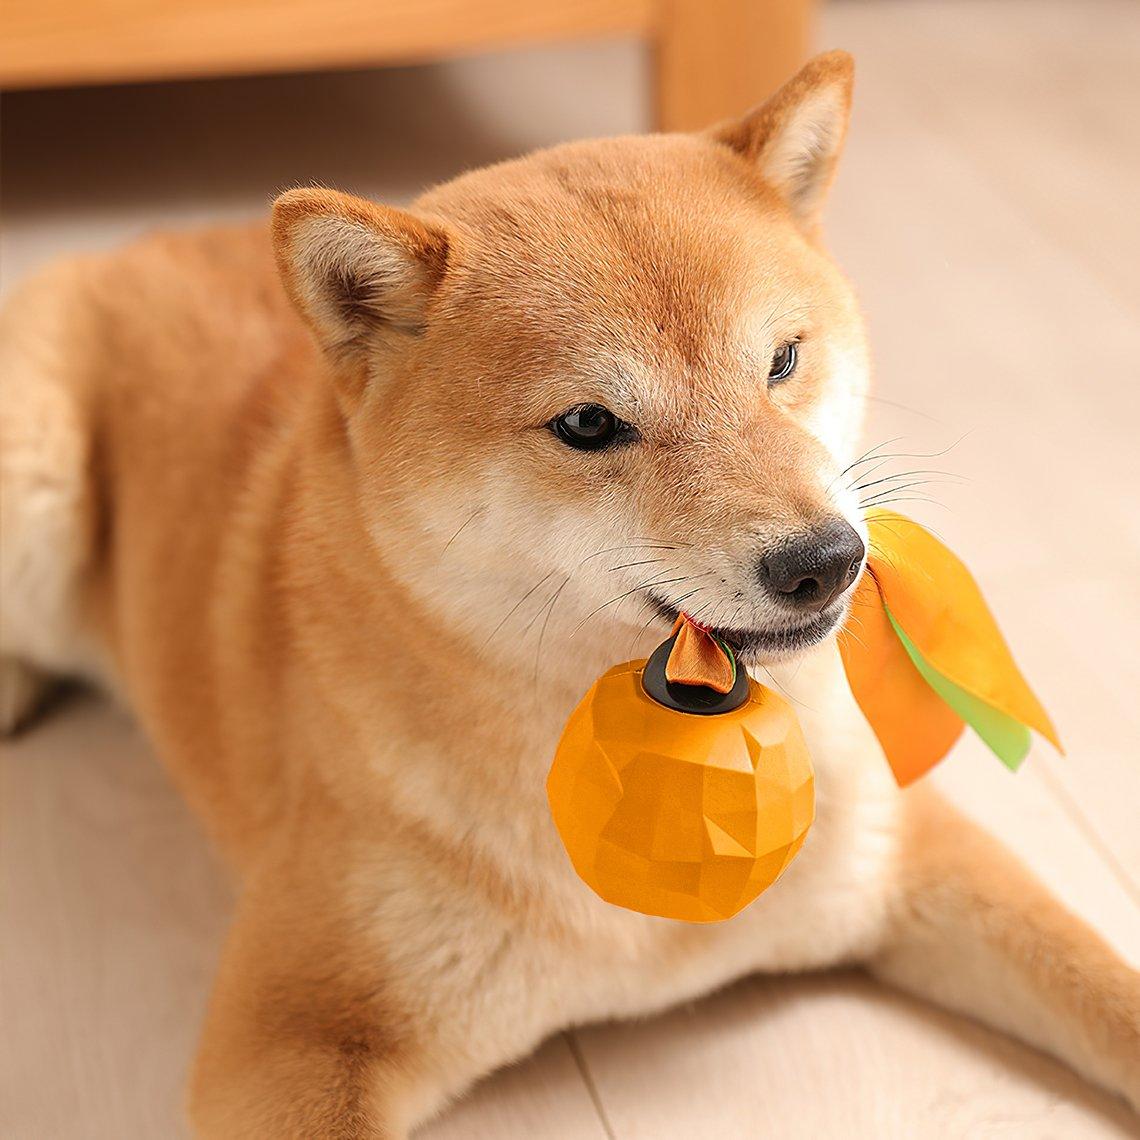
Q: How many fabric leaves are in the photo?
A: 3